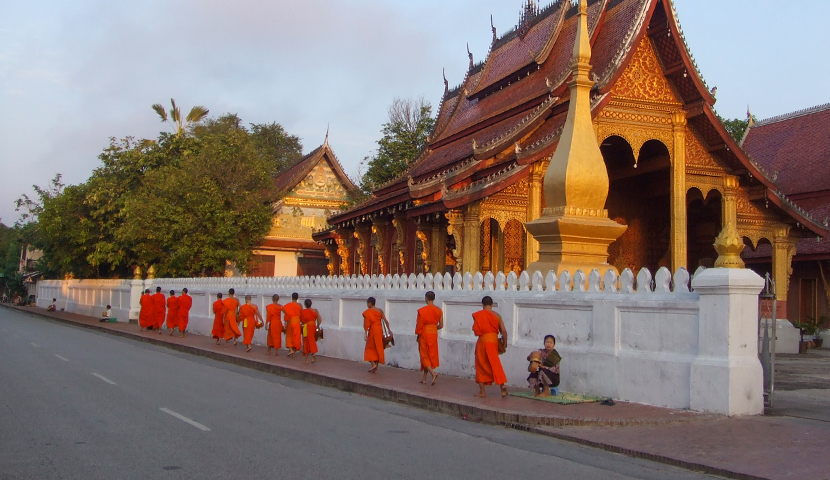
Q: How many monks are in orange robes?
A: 13